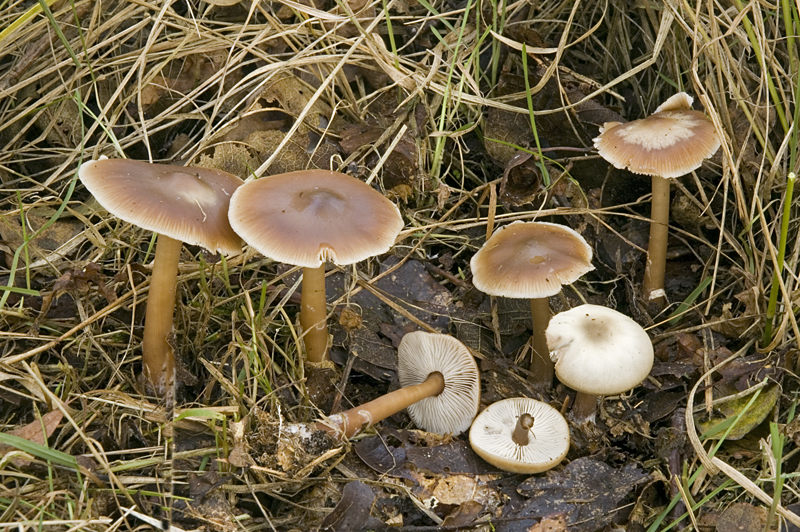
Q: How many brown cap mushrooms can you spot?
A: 4